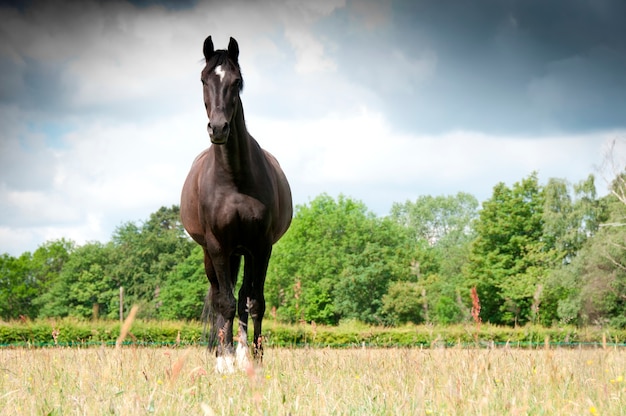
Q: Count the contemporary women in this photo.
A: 0